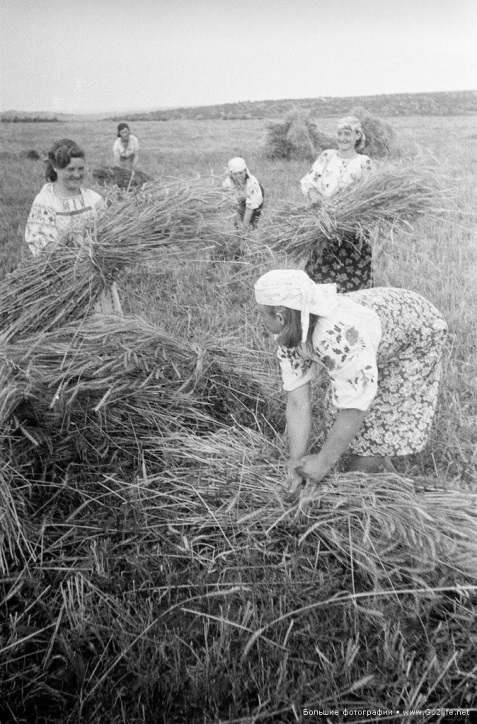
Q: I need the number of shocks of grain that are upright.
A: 2